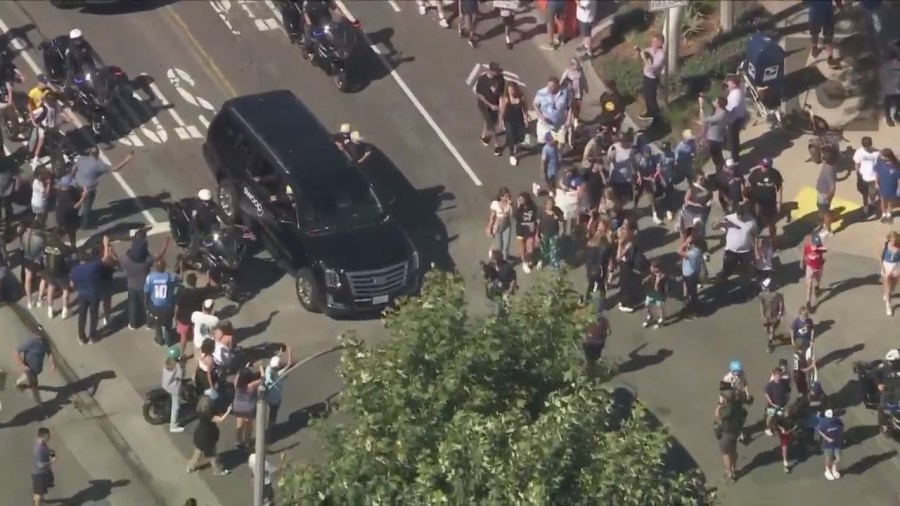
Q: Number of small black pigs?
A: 0